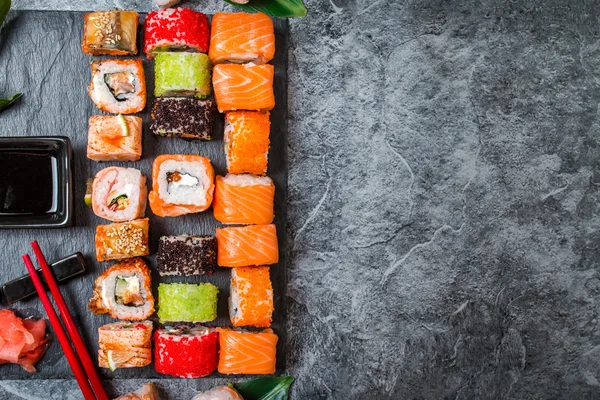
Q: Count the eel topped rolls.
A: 2